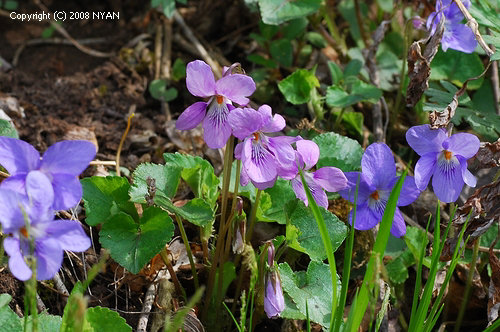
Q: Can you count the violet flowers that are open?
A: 8